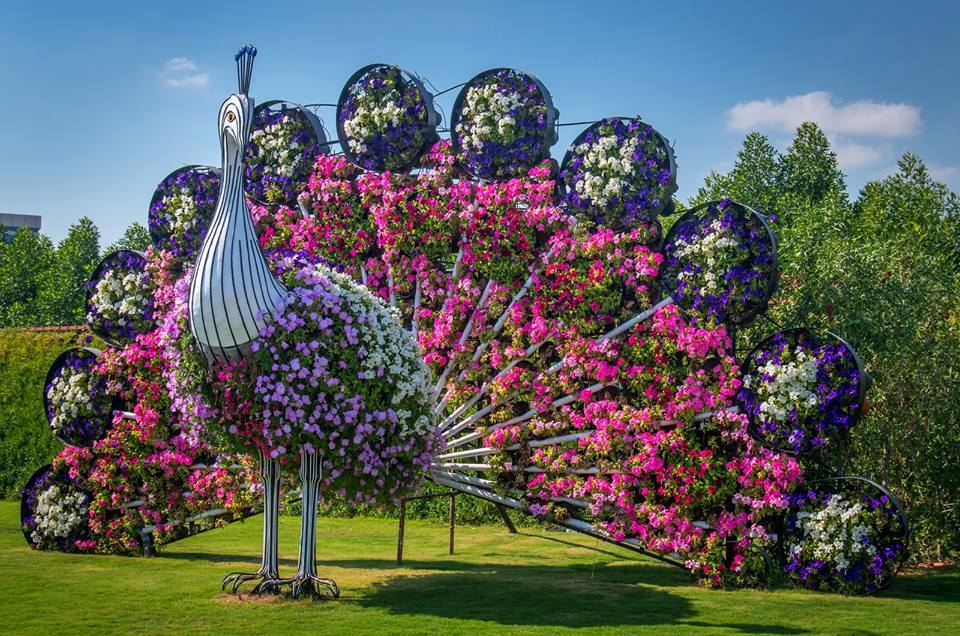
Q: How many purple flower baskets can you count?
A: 11